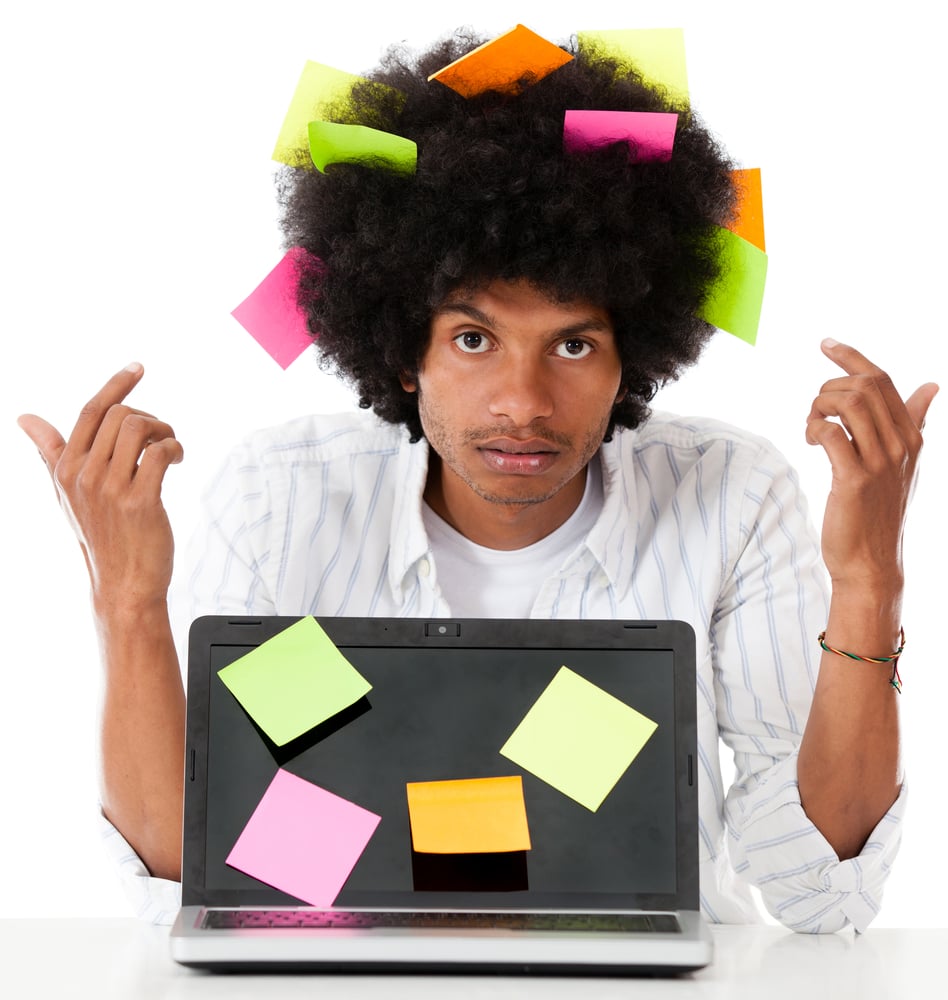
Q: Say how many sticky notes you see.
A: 12